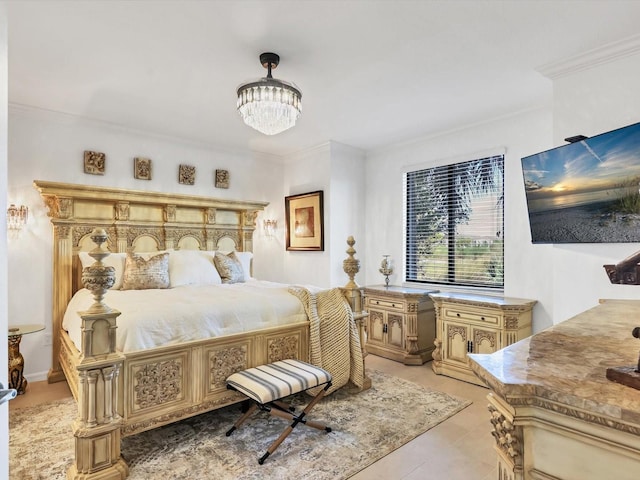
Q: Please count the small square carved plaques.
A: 4